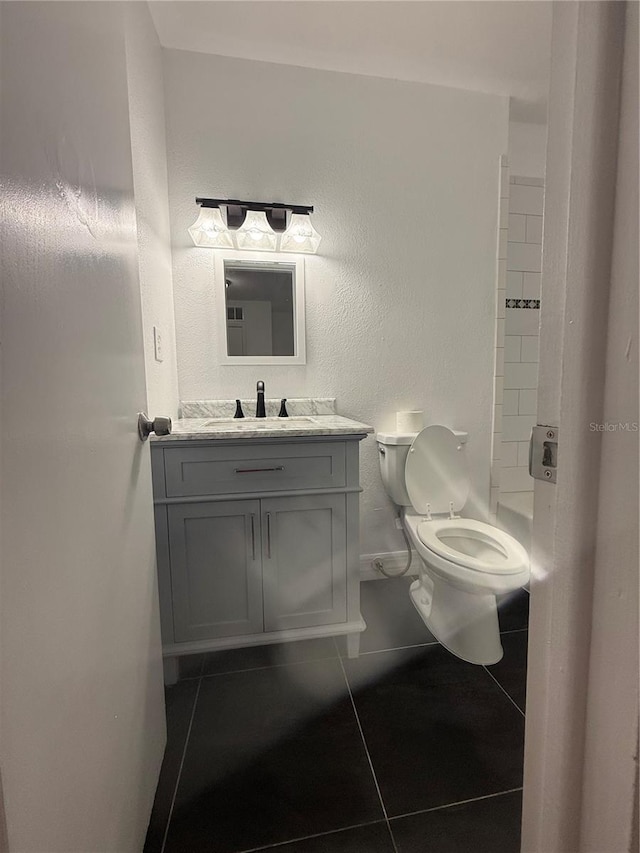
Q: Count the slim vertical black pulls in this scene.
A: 2